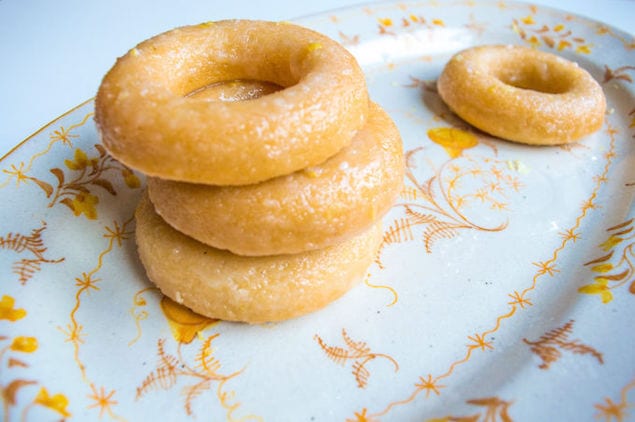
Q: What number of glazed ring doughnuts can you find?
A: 4